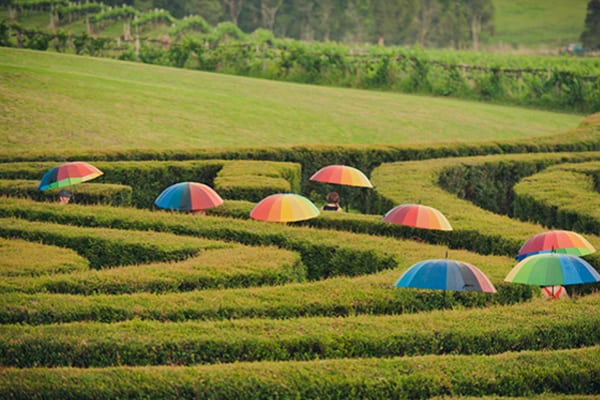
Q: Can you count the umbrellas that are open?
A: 8